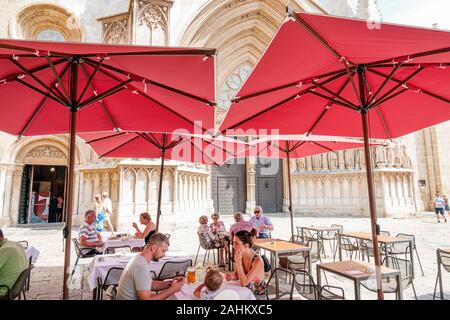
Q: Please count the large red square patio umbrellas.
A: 4